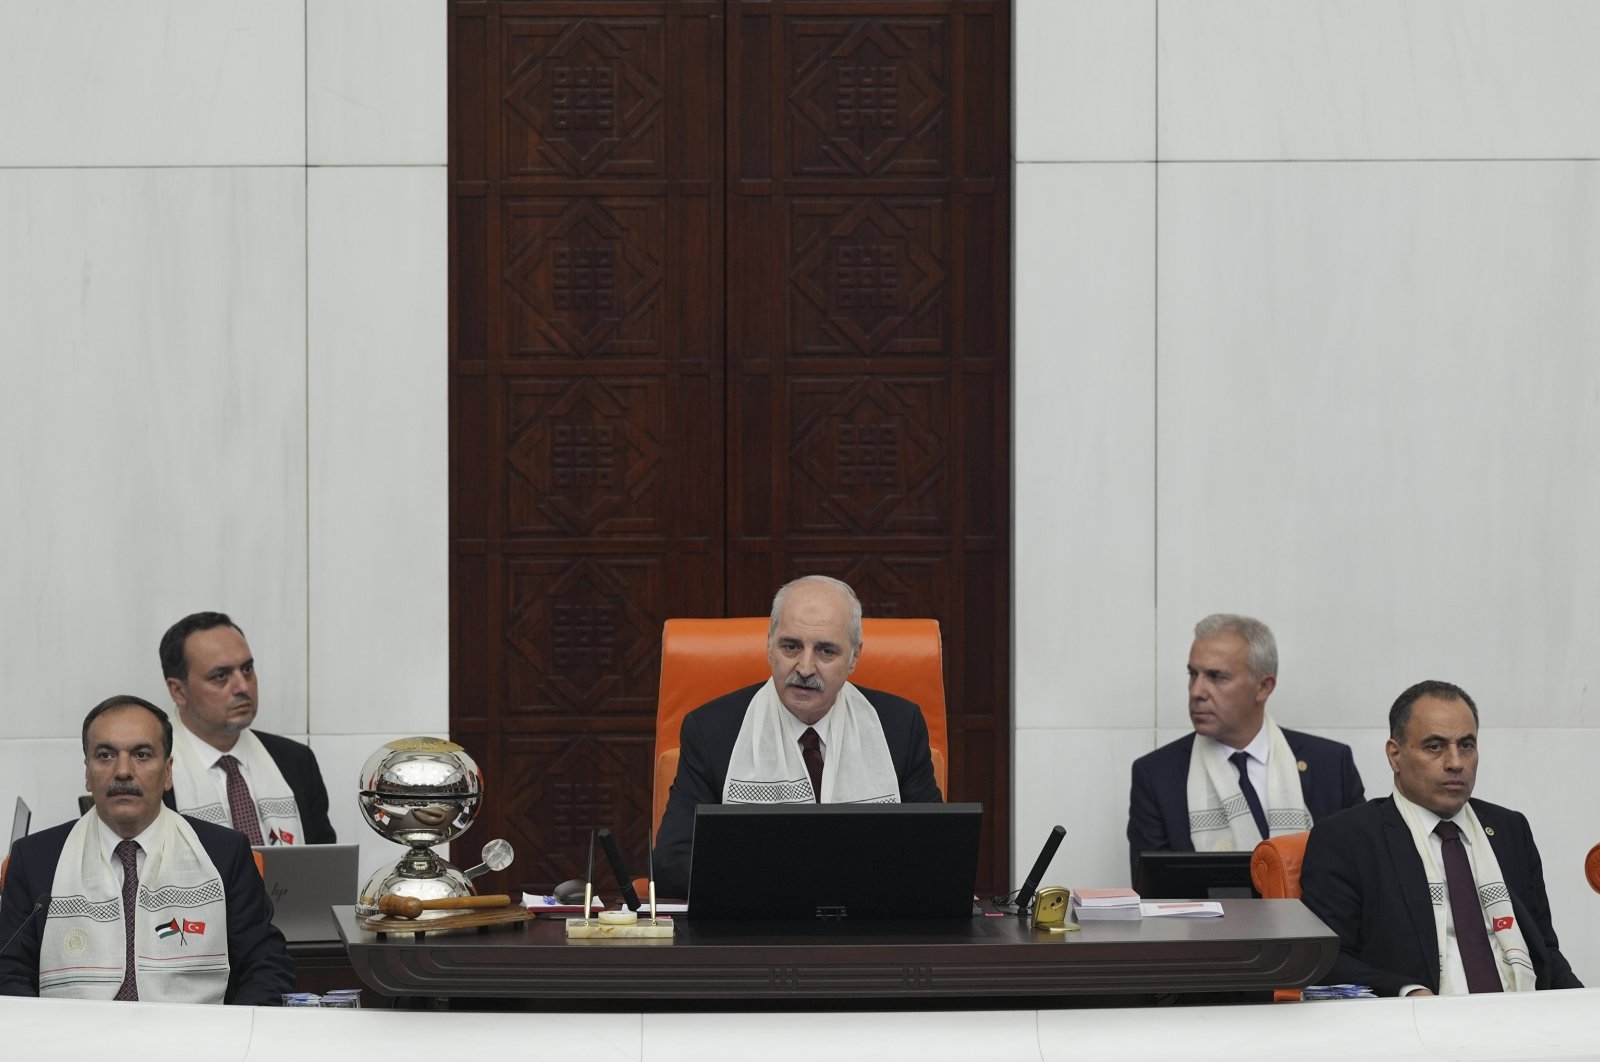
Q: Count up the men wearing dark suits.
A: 5